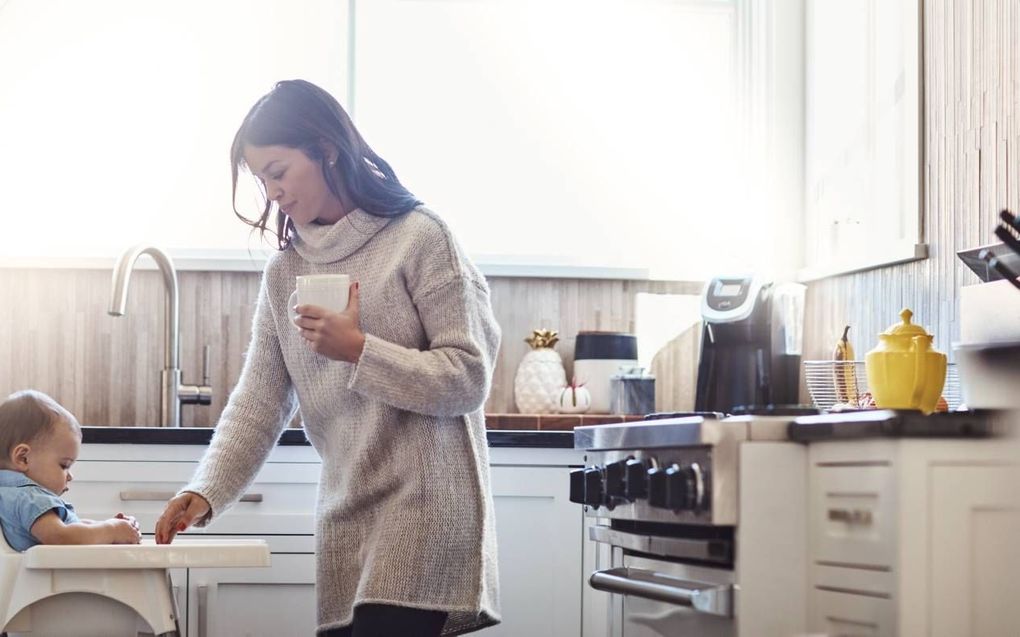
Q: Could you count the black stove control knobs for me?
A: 6